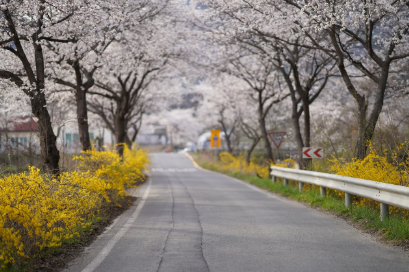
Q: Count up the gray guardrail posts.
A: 6